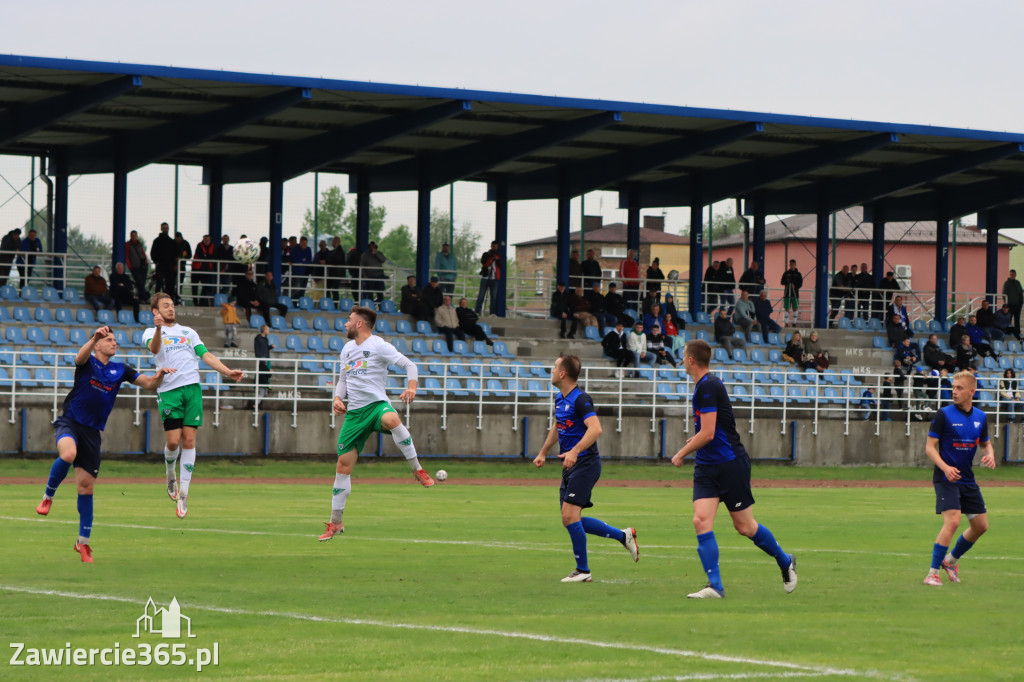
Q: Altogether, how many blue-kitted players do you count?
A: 4